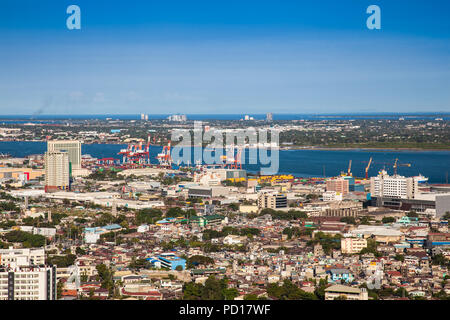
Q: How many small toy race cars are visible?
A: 0